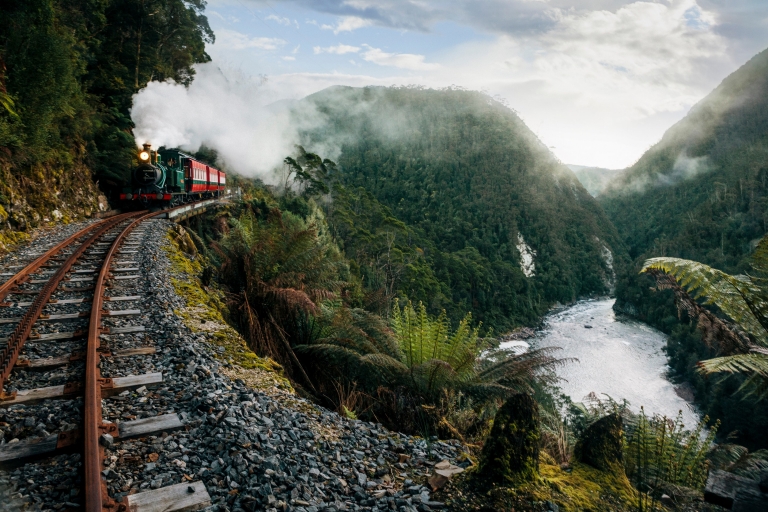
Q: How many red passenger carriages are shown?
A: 3